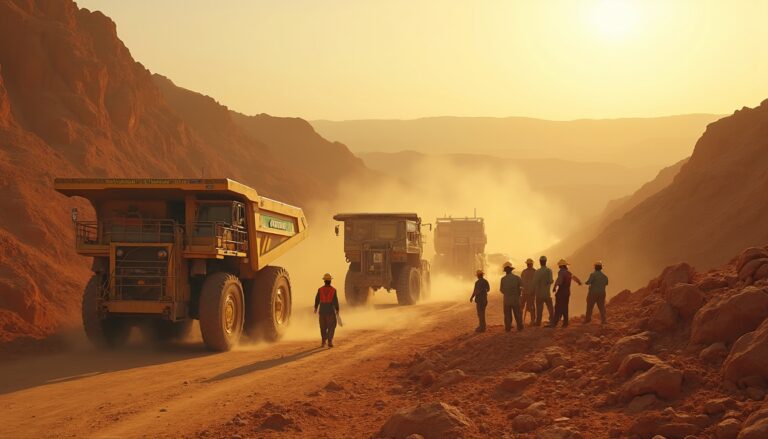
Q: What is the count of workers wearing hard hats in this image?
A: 7